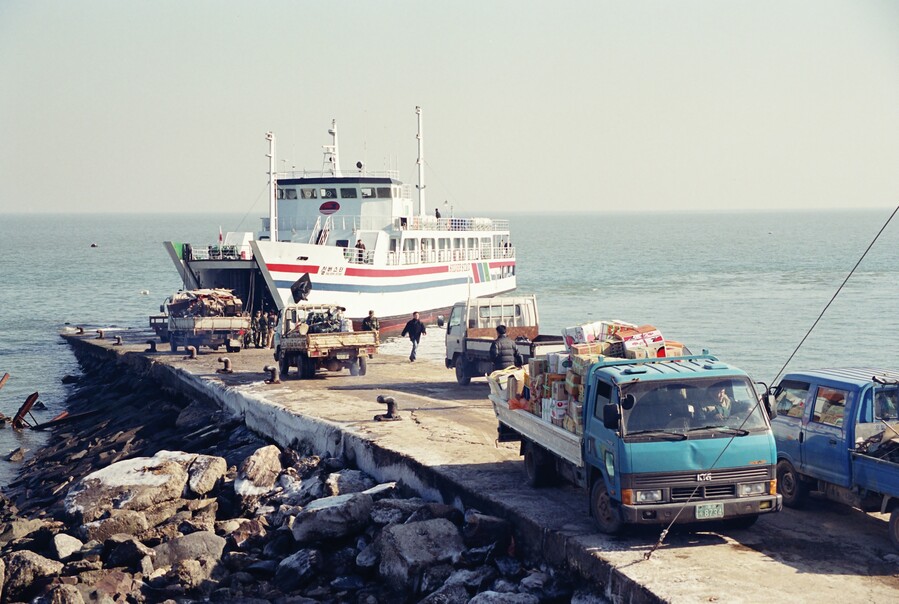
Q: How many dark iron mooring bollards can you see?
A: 8